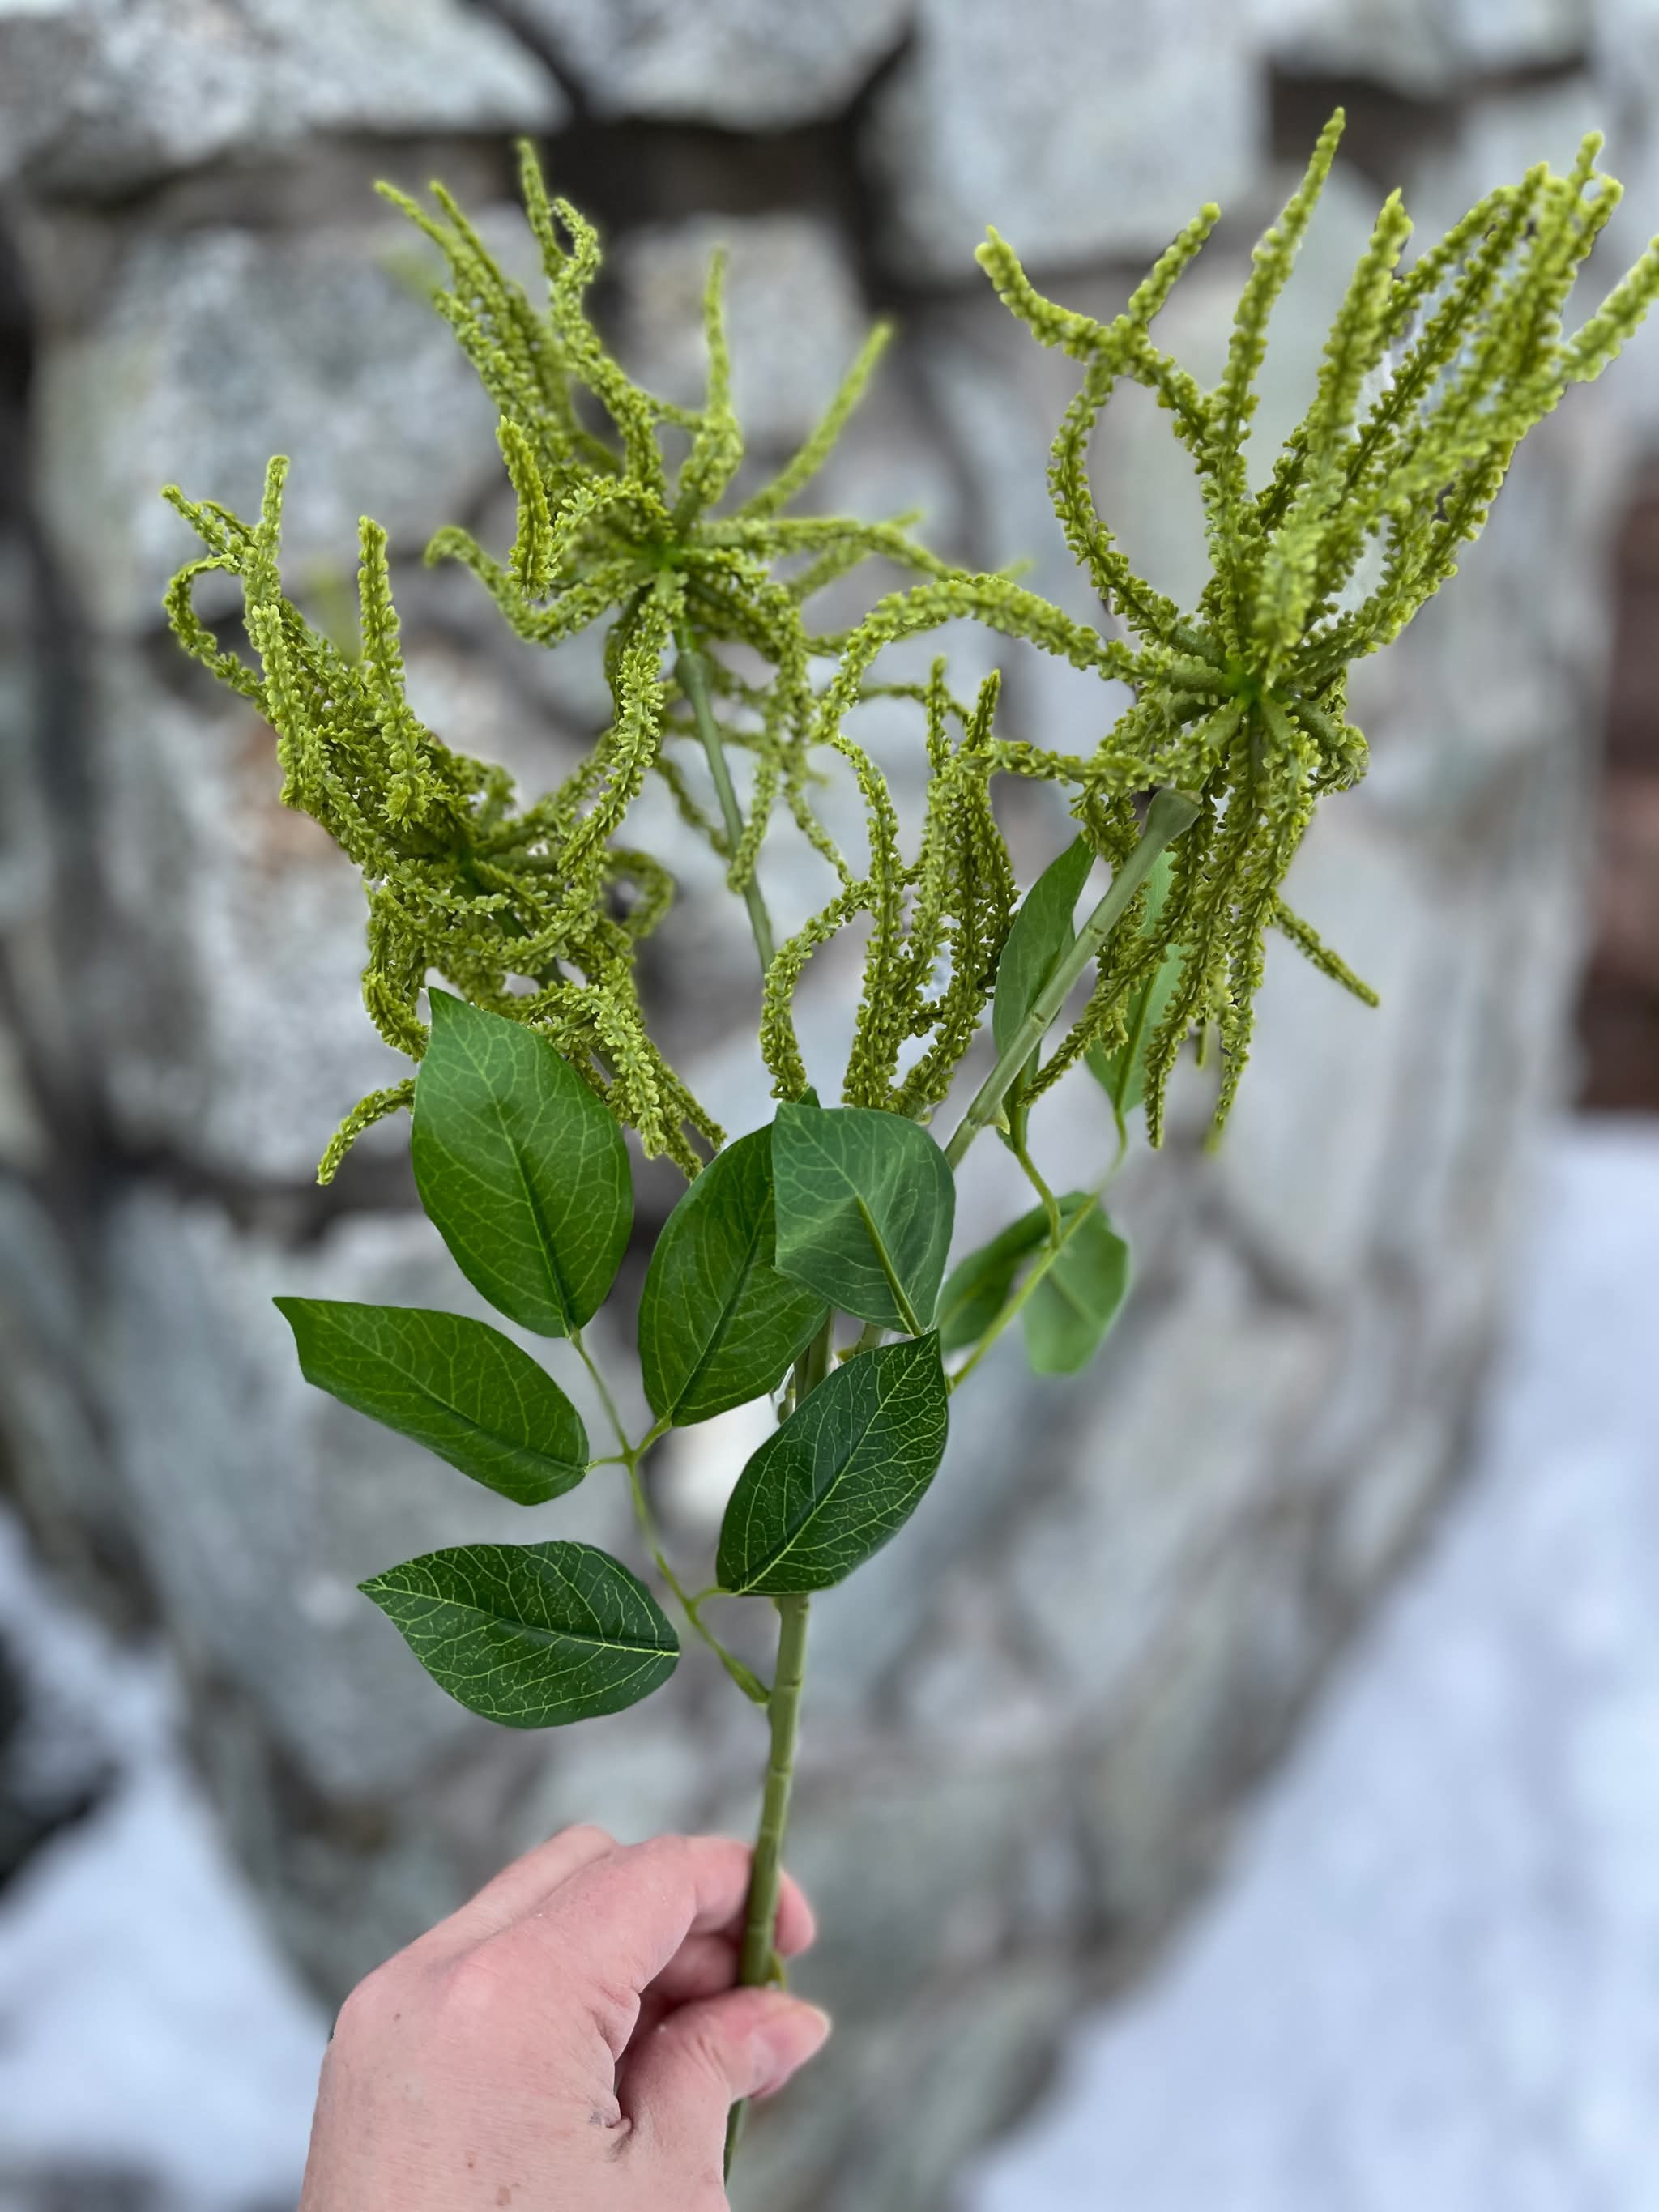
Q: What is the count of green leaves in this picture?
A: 10